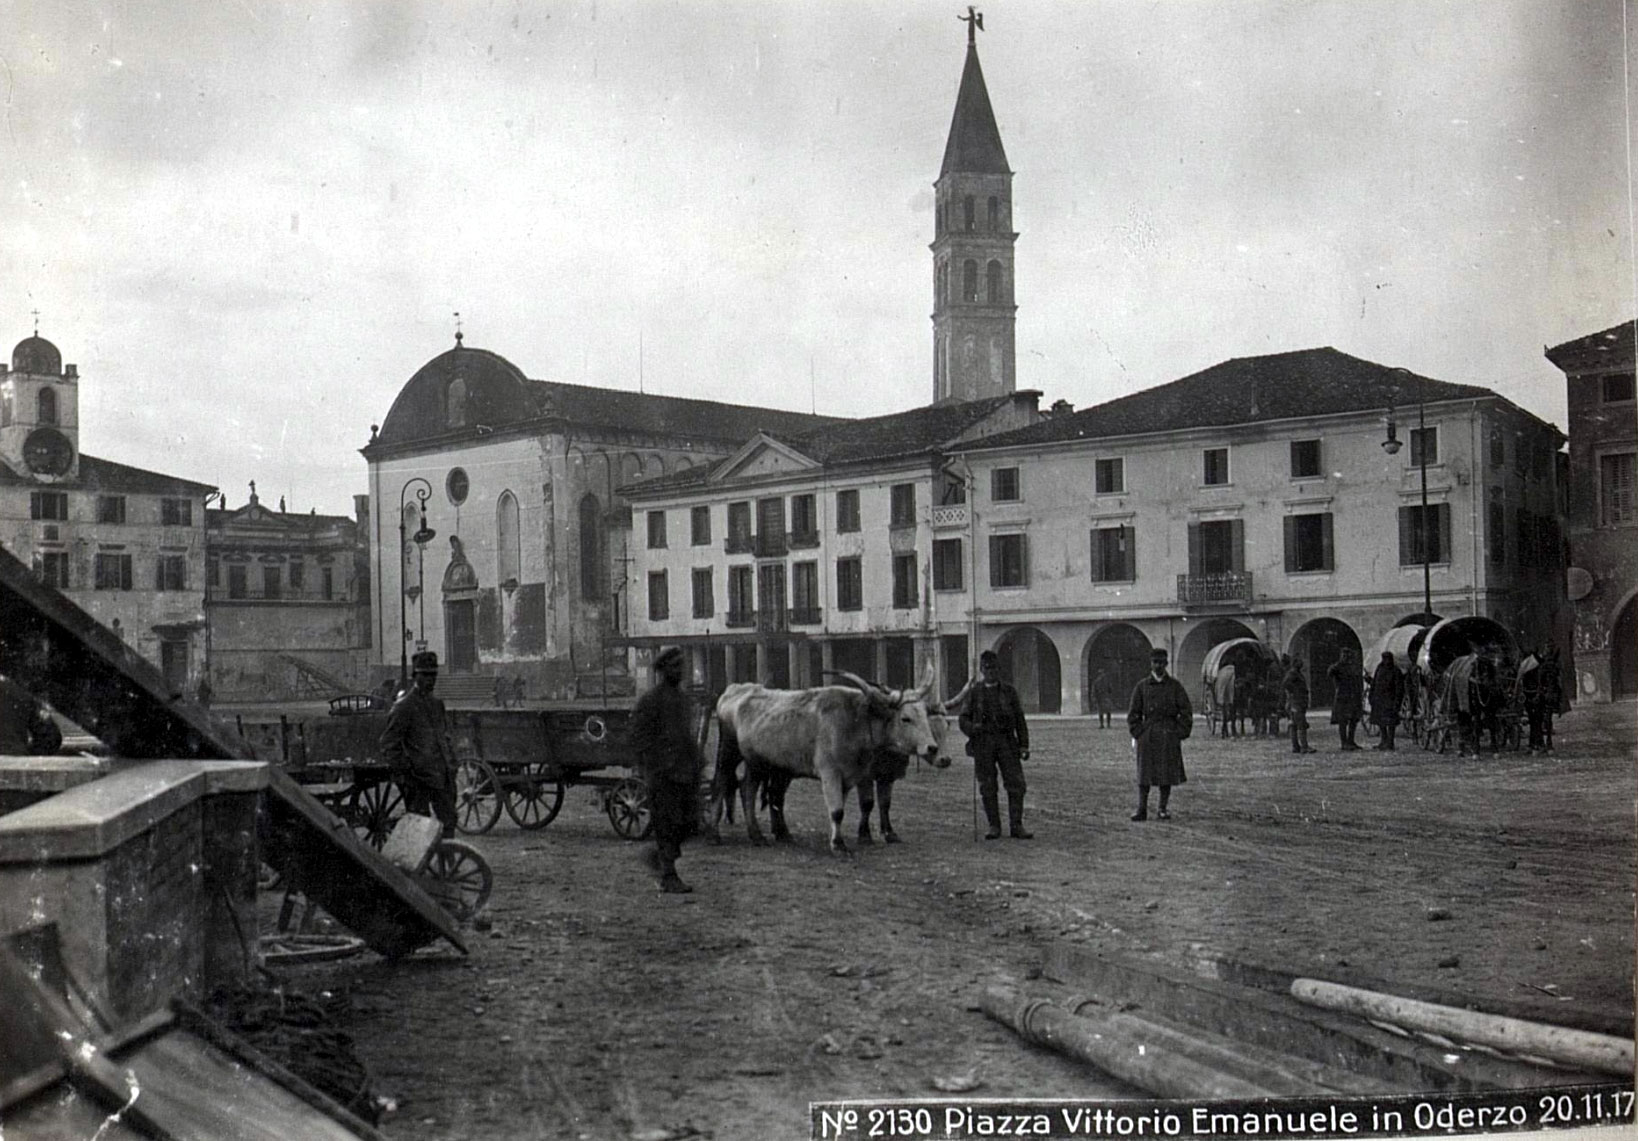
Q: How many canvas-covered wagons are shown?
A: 3